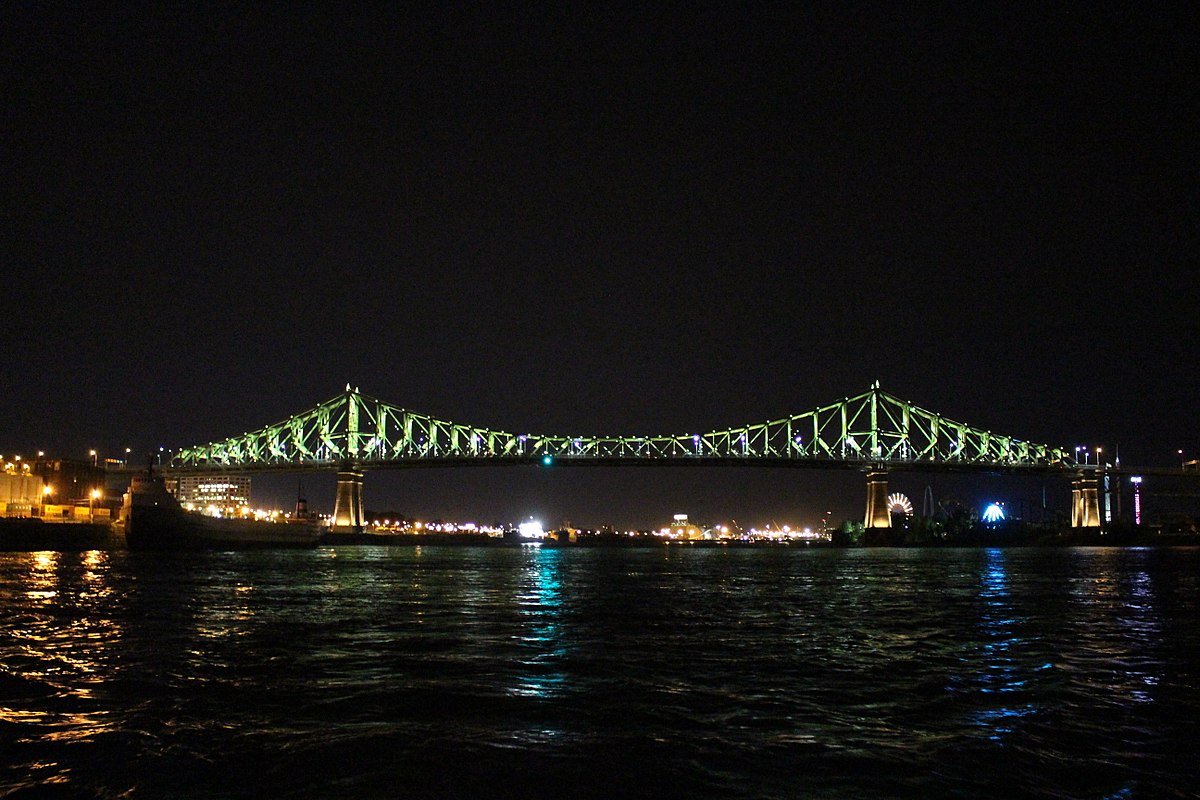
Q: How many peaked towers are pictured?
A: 2